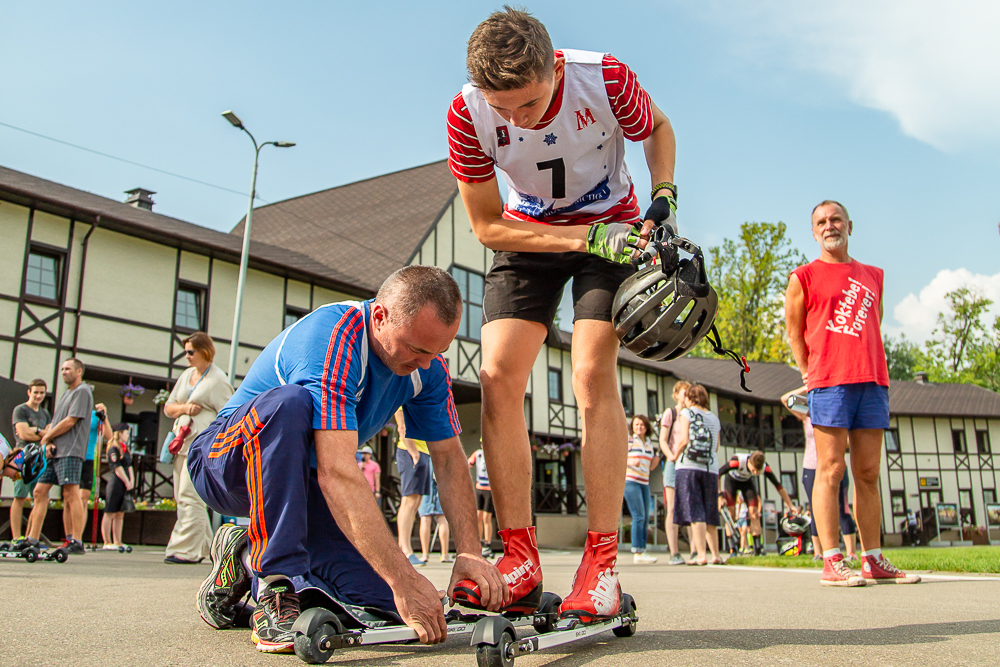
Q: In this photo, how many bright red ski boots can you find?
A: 2